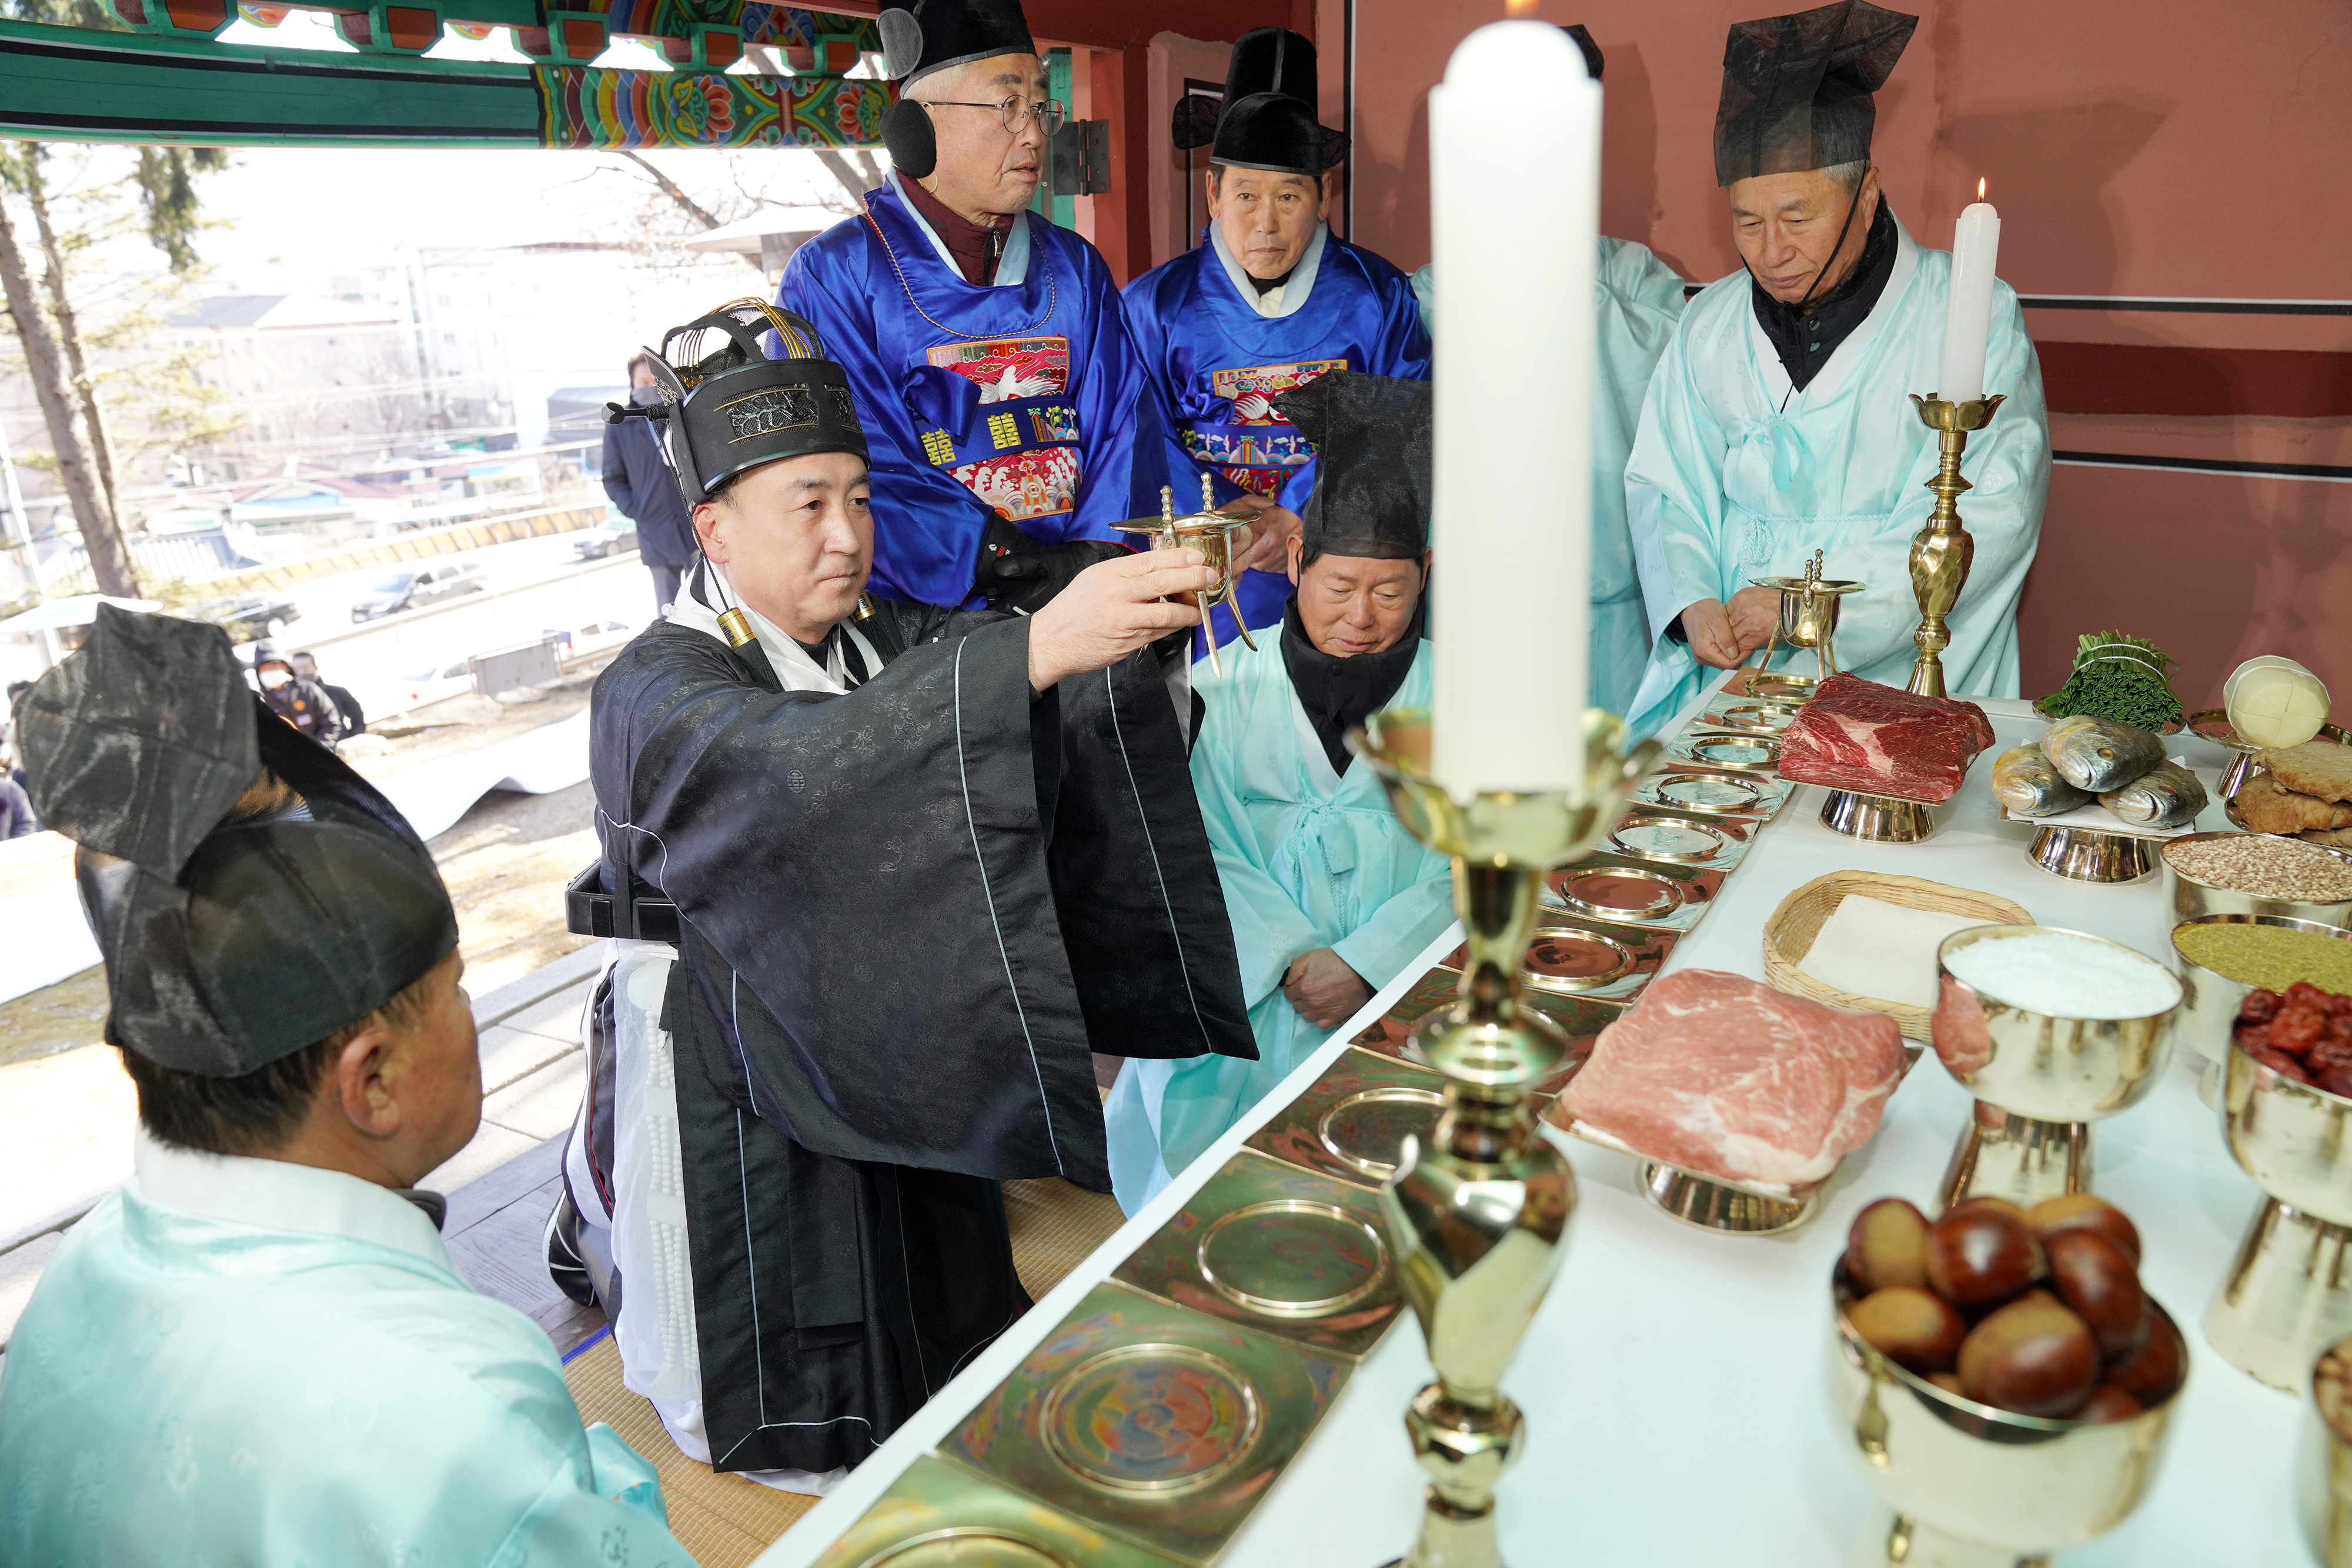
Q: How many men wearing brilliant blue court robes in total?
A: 2